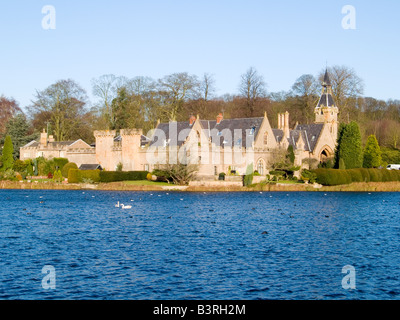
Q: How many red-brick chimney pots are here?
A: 2